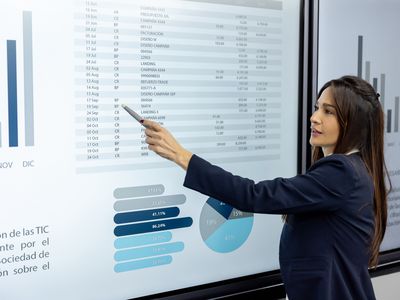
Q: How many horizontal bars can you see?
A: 7